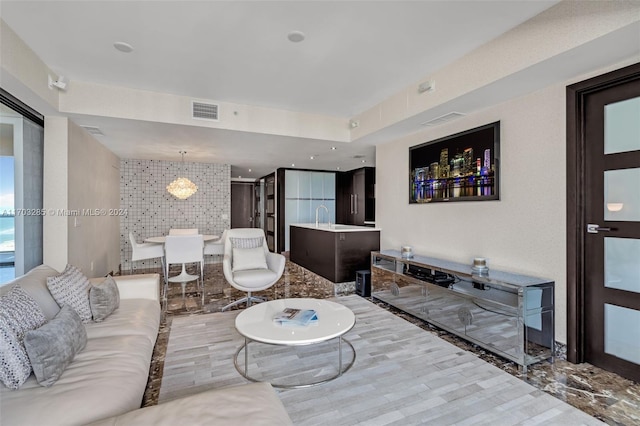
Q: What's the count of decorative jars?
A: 2